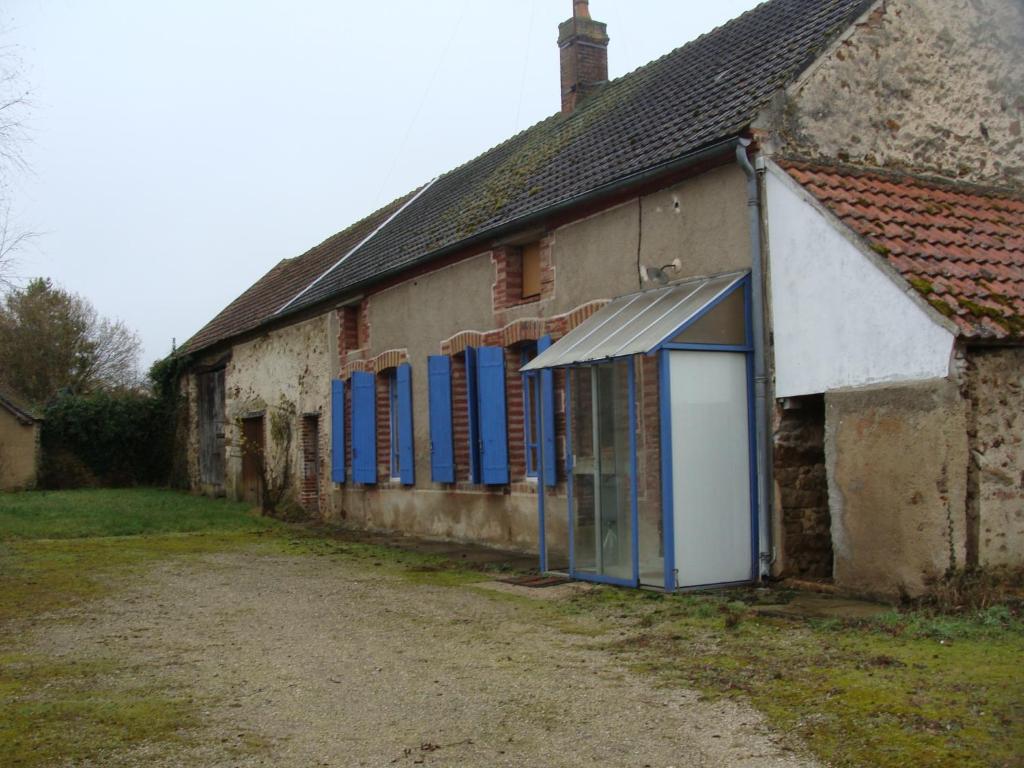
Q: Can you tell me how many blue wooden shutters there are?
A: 7